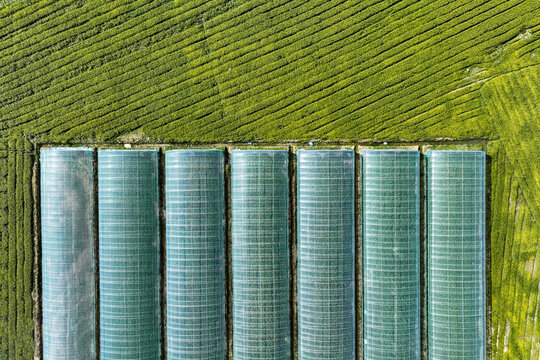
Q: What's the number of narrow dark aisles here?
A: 6